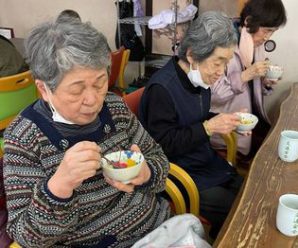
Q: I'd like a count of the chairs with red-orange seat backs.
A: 2